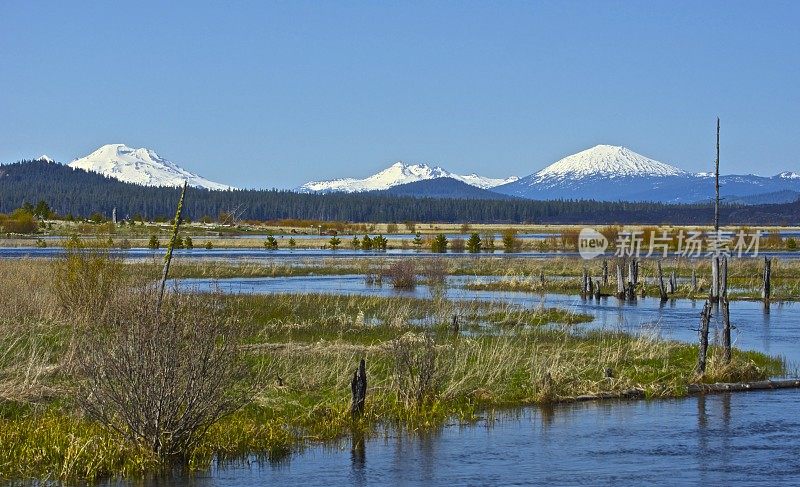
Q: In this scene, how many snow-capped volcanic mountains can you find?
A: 3